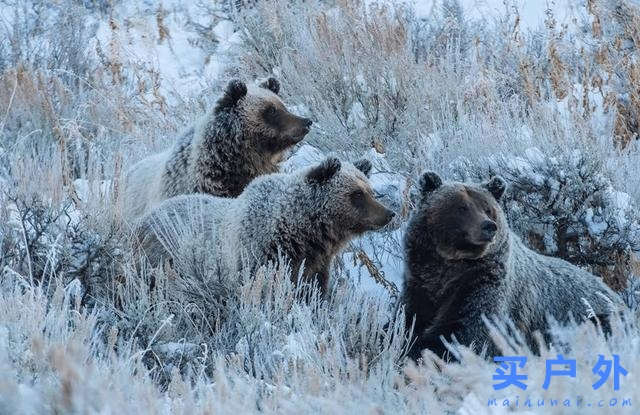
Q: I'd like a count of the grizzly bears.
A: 3